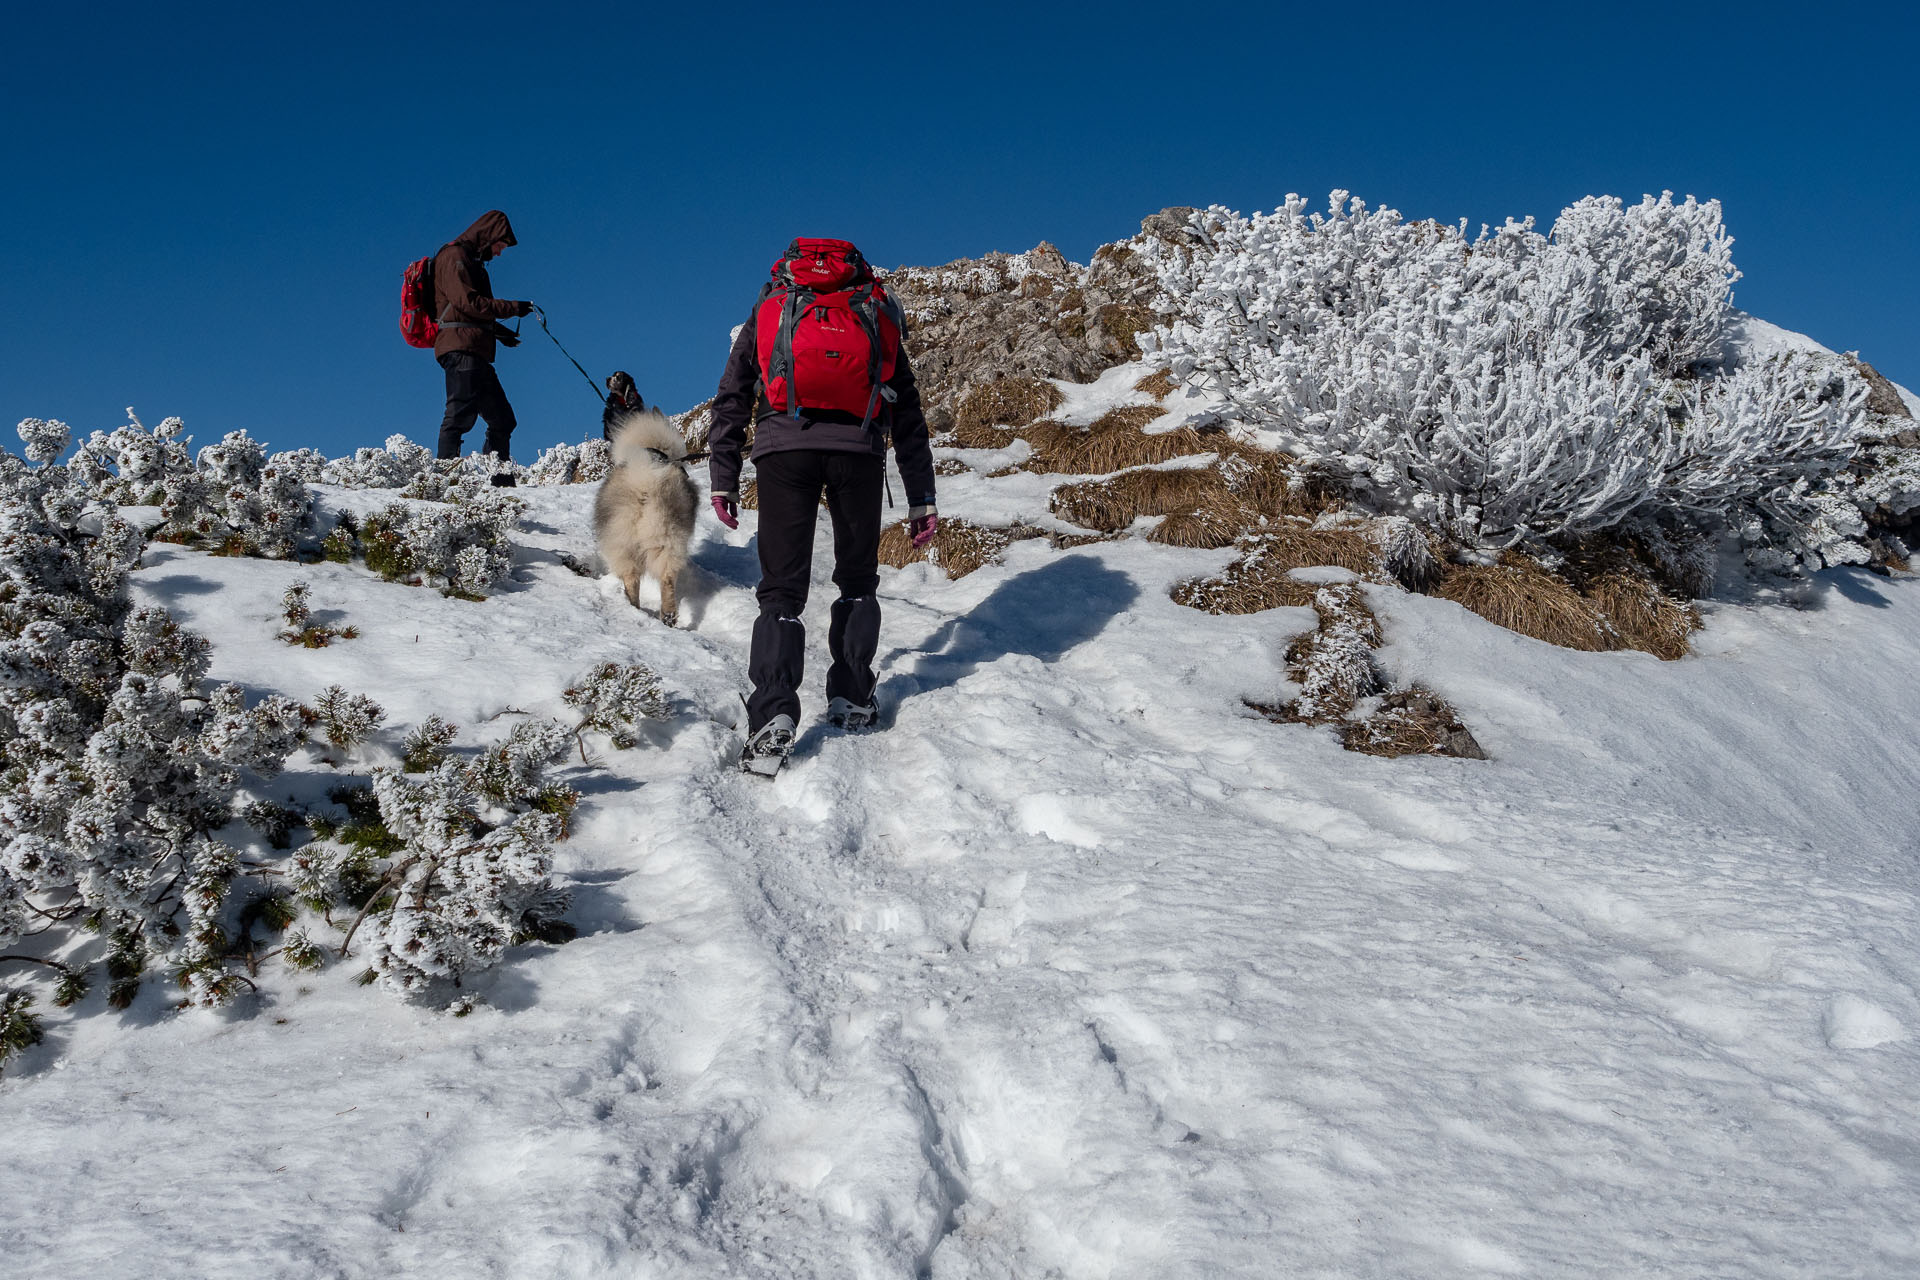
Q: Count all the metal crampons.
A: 2